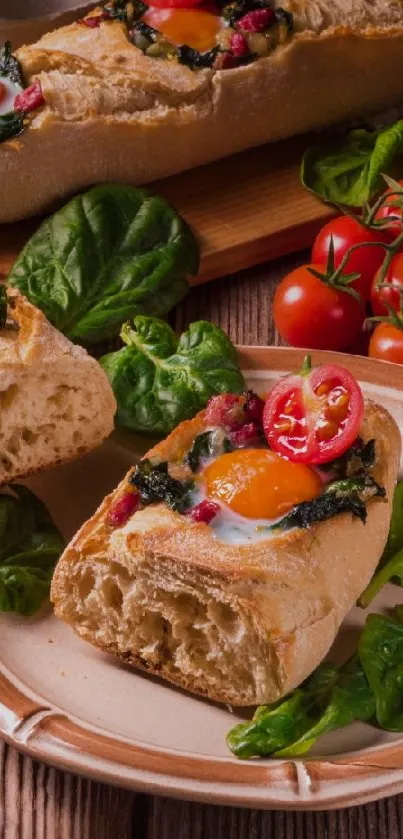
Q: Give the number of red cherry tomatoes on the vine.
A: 5